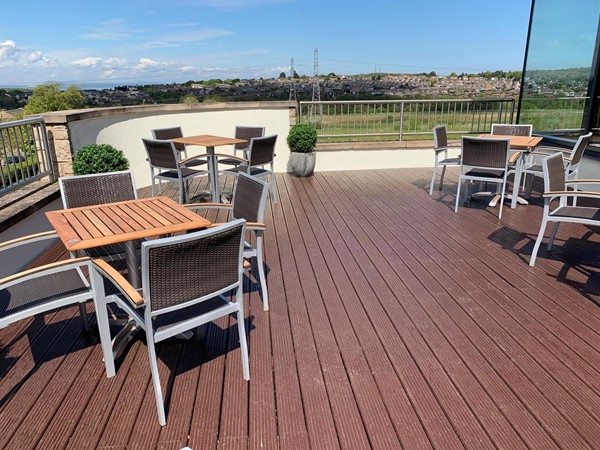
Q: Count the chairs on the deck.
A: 13